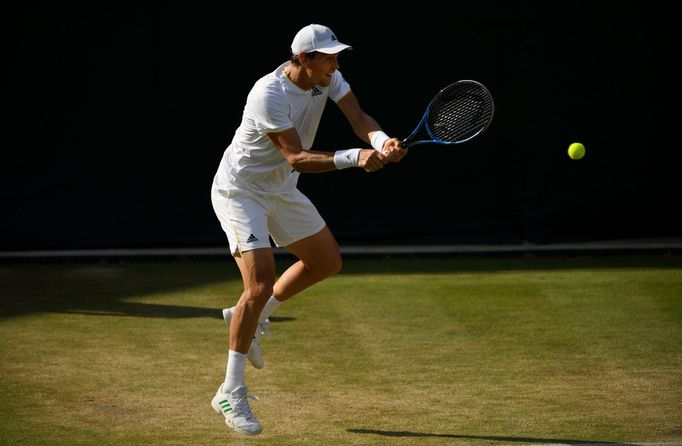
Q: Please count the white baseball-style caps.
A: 1